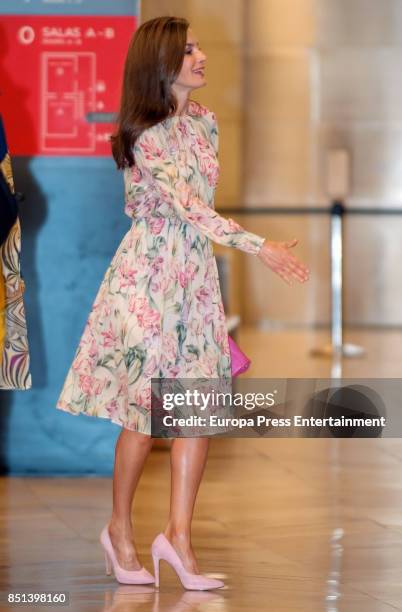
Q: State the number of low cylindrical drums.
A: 0